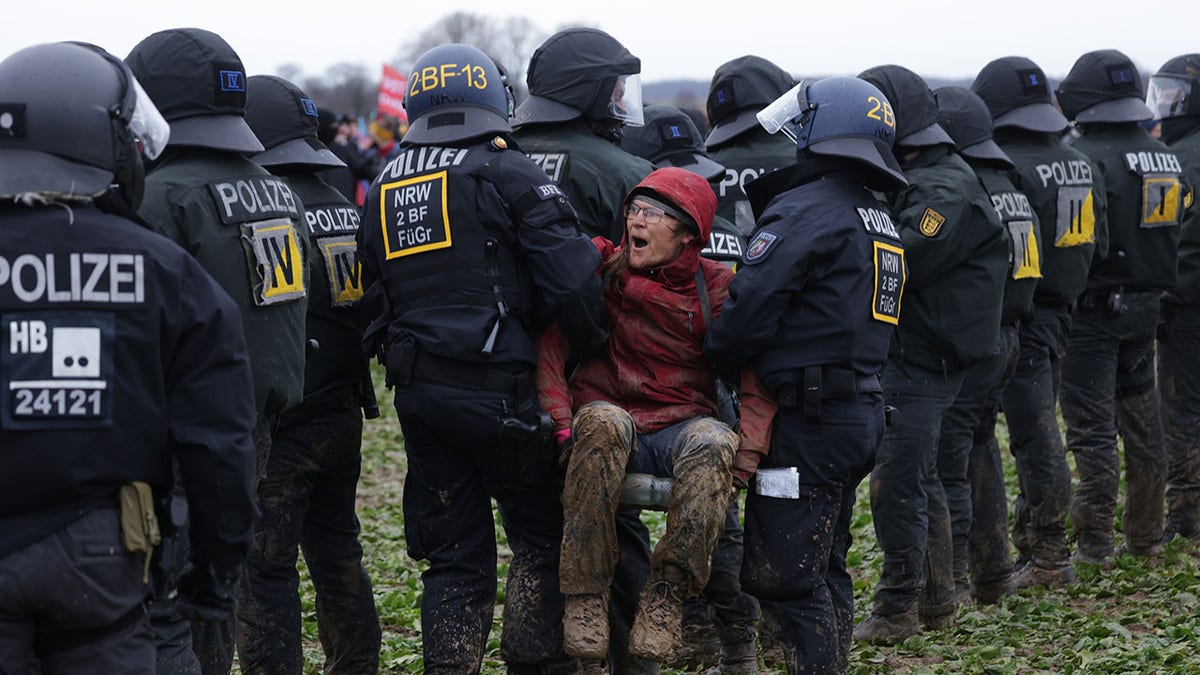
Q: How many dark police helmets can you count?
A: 11